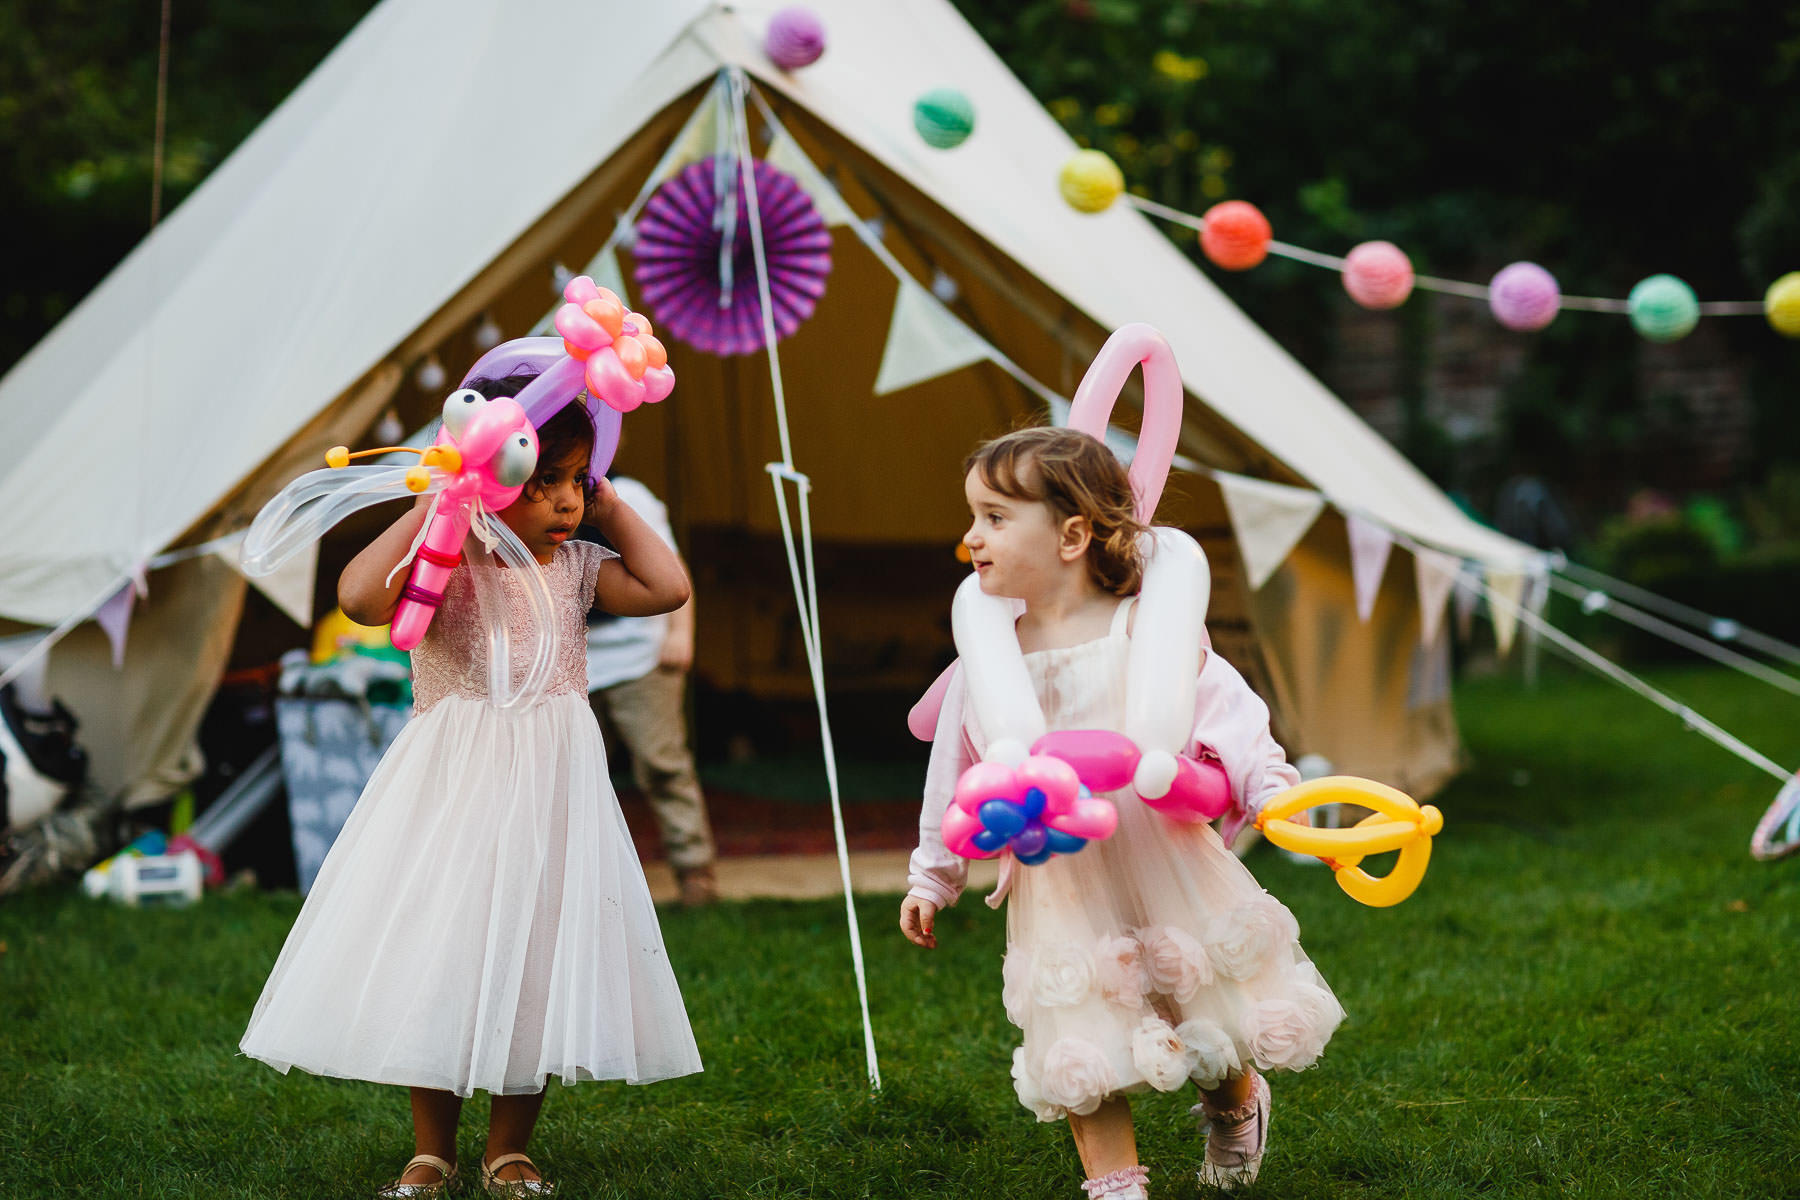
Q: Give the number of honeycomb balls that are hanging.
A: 8